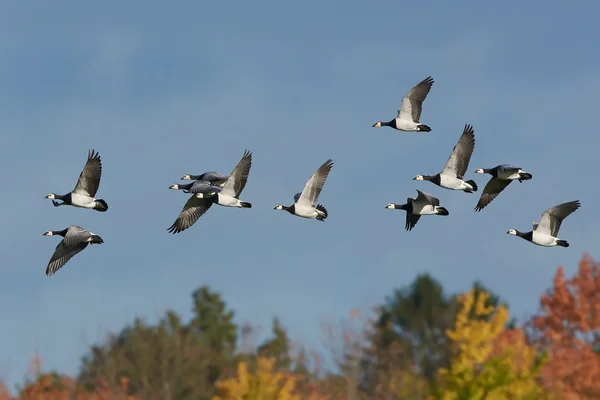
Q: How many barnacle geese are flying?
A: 11